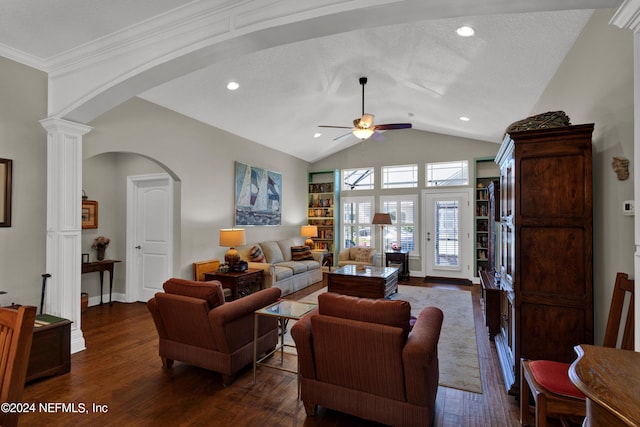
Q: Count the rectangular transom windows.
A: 3